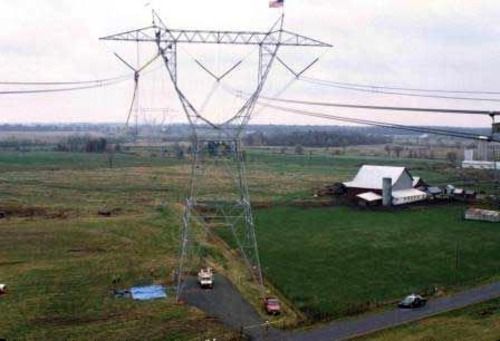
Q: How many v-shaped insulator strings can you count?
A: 3